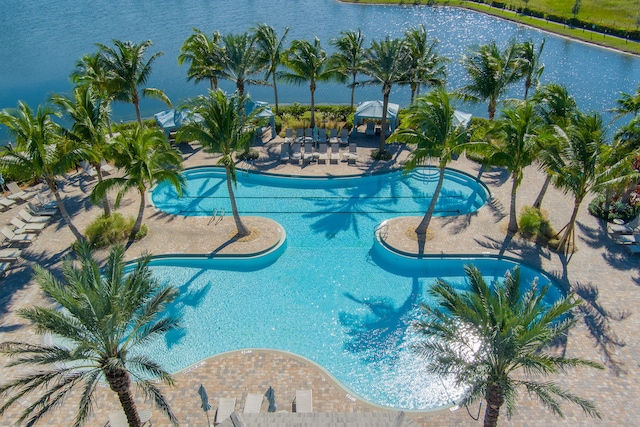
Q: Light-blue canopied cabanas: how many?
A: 4